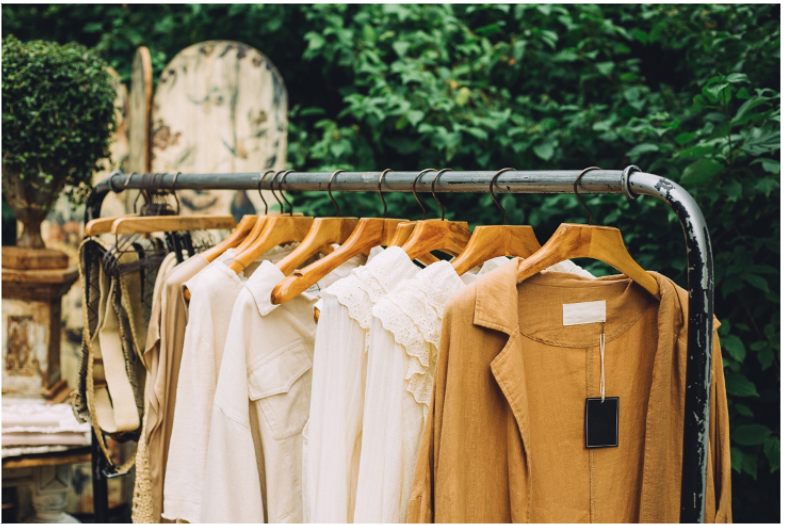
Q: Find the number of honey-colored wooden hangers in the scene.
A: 11